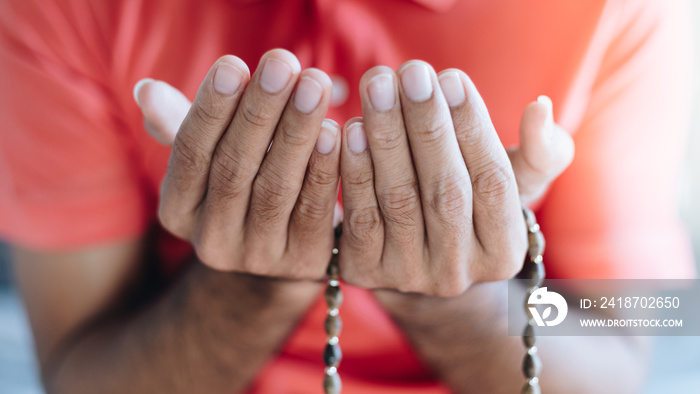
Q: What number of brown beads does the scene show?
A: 13